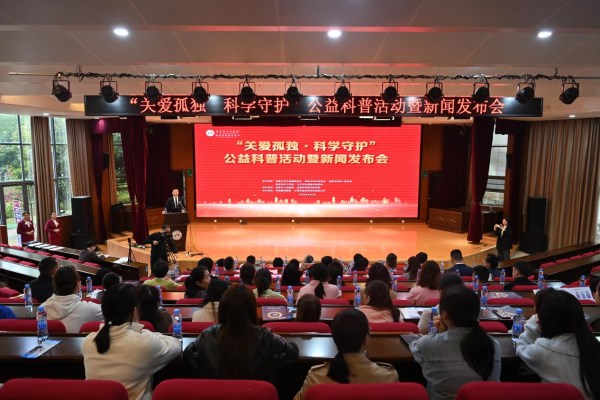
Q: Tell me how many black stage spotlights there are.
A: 12